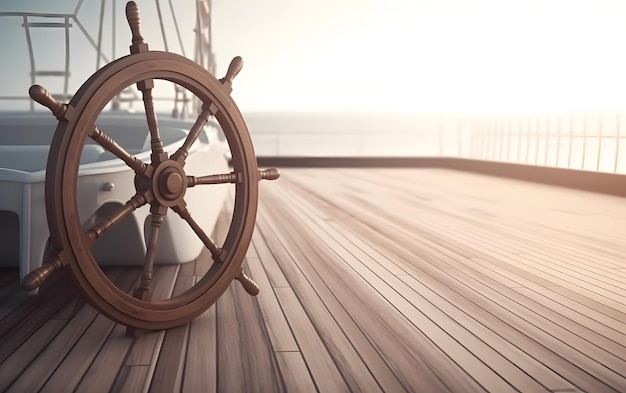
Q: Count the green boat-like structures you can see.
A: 0